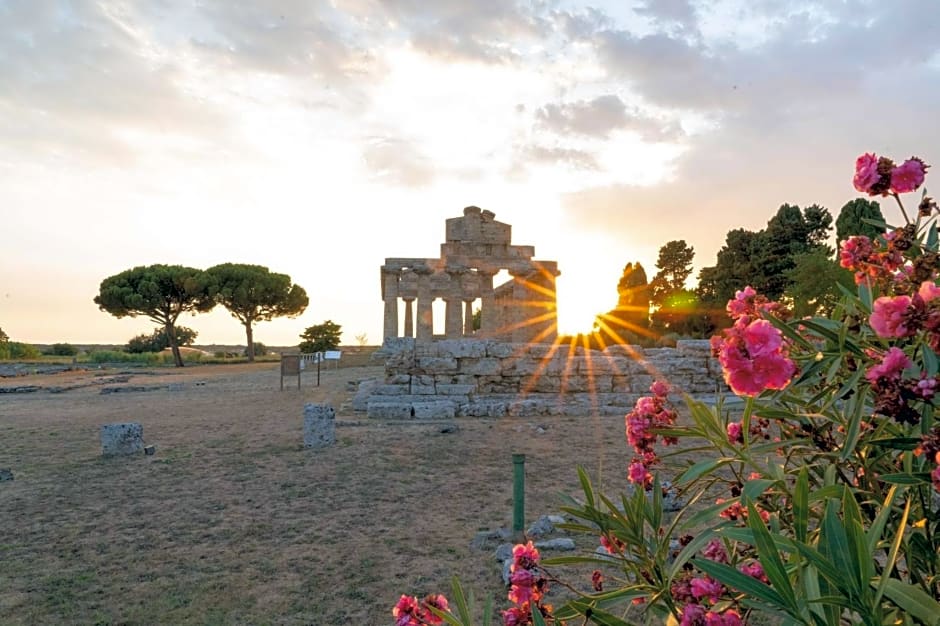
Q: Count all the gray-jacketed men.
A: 0